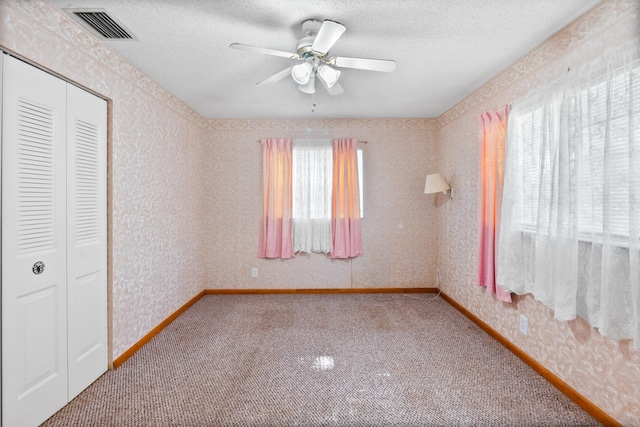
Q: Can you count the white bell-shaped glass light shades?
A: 3